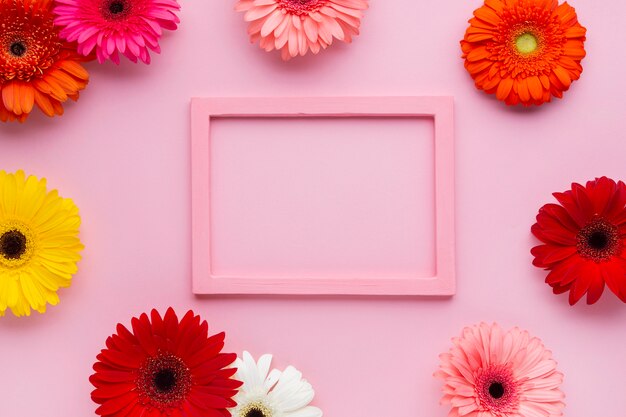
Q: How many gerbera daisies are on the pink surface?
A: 9